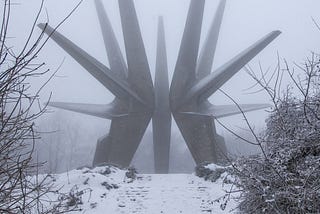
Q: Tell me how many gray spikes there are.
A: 9